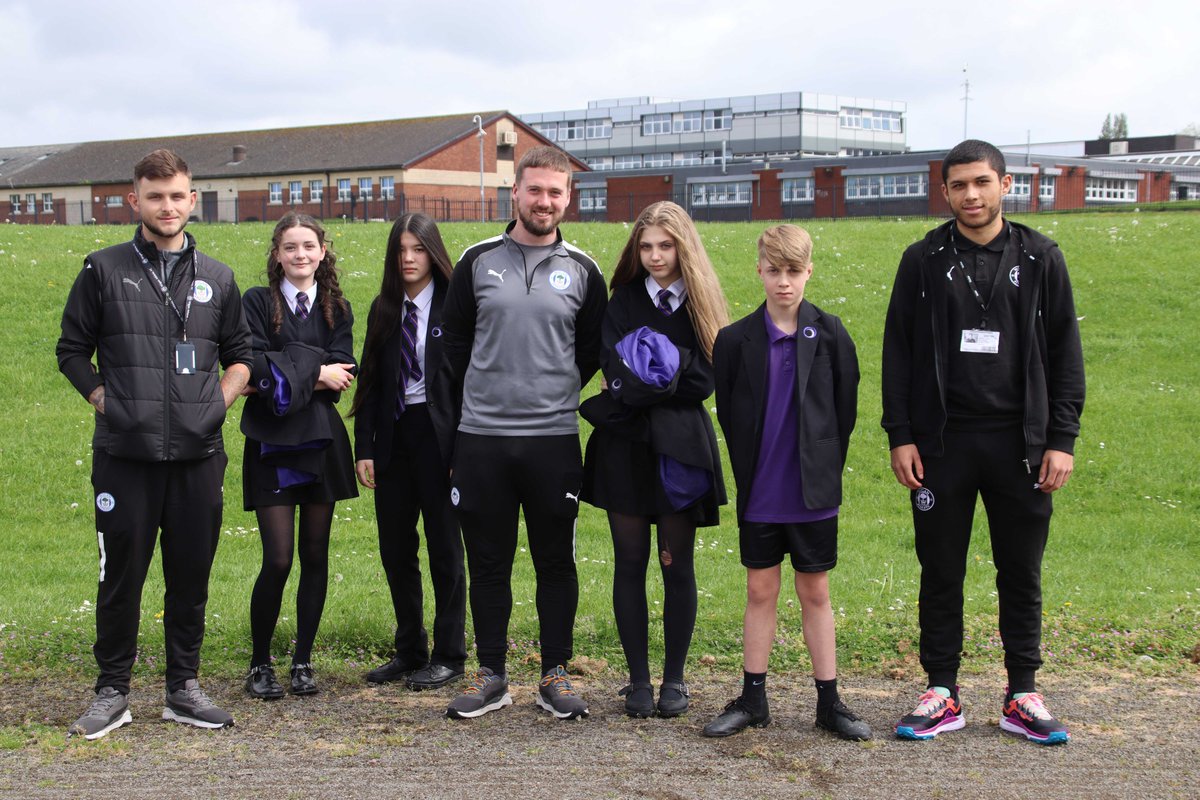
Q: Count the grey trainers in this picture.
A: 4